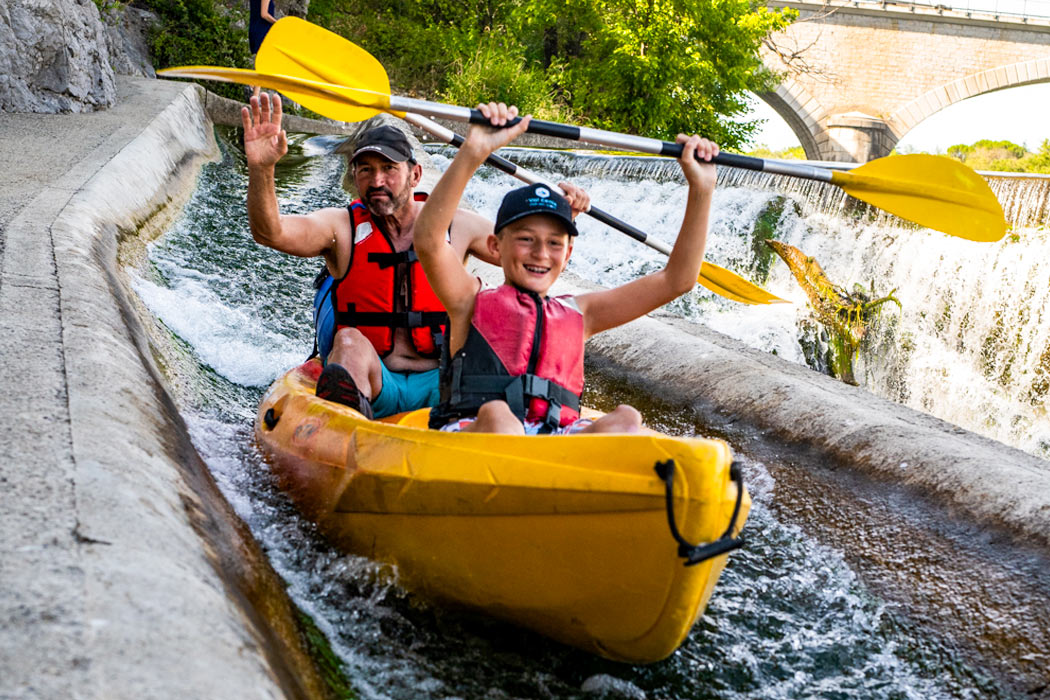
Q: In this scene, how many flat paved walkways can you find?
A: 1